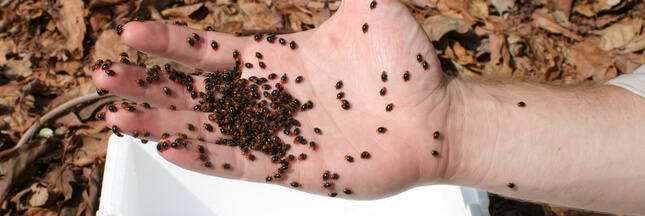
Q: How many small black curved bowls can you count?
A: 0